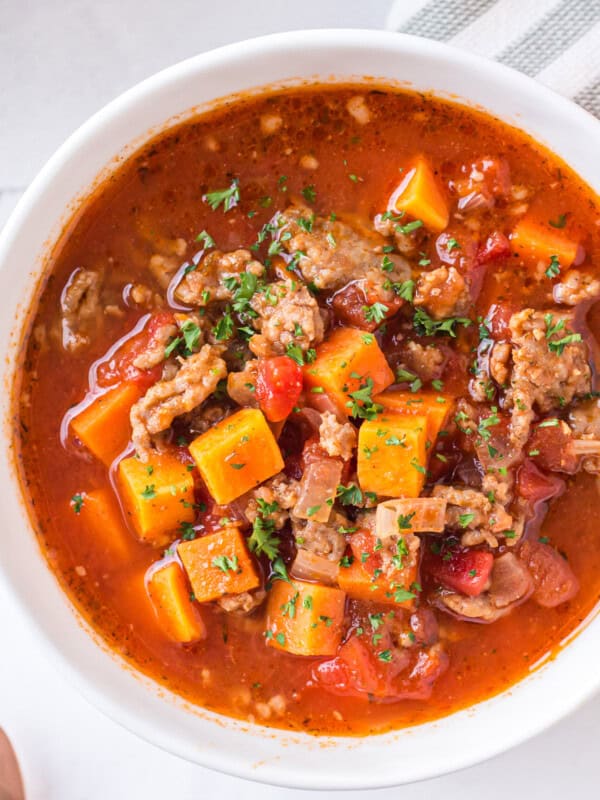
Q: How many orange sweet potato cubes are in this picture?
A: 13